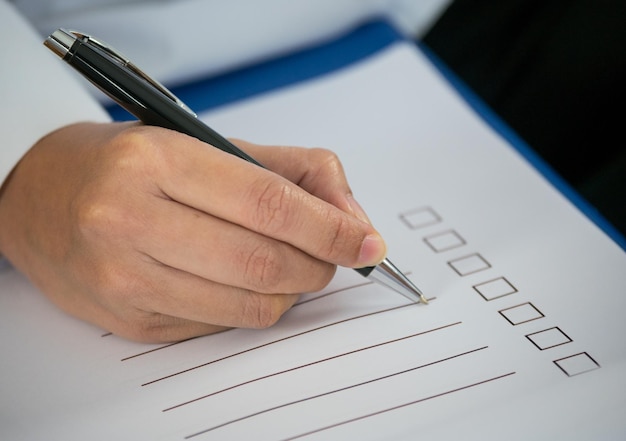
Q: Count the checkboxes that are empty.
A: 7